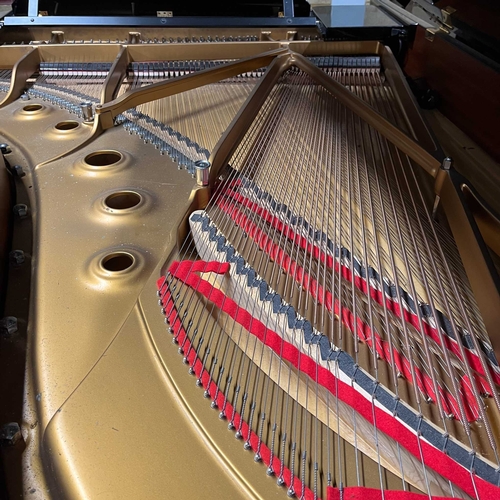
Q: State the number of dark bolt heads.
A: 6